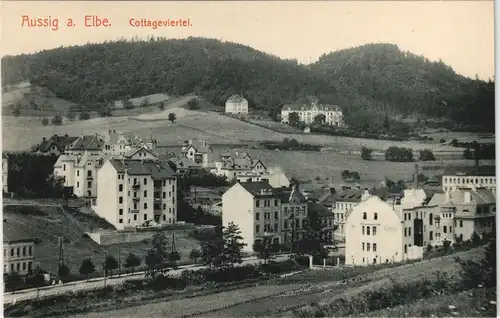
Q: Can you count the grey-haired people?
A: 0